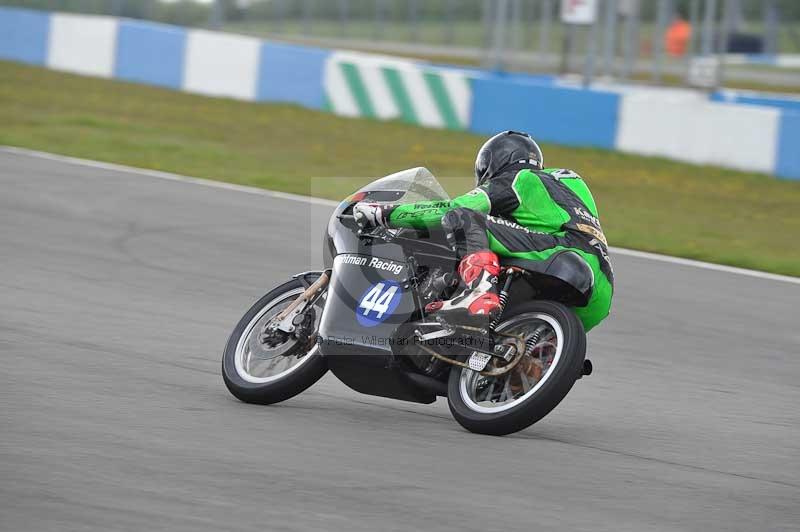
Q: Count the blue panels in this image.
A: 5